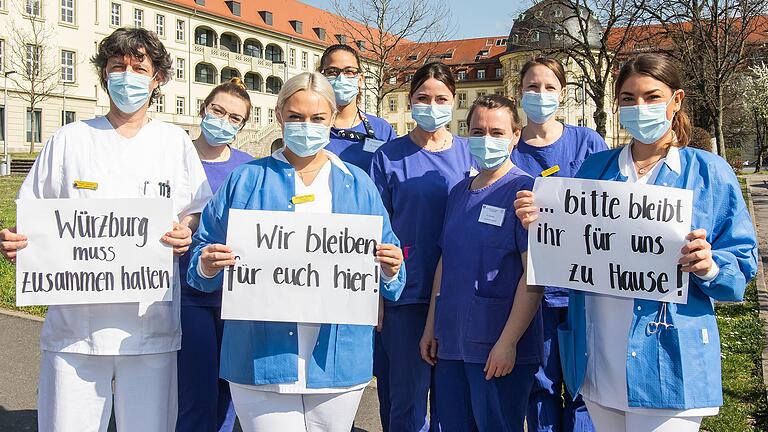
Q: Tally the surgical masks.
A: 8